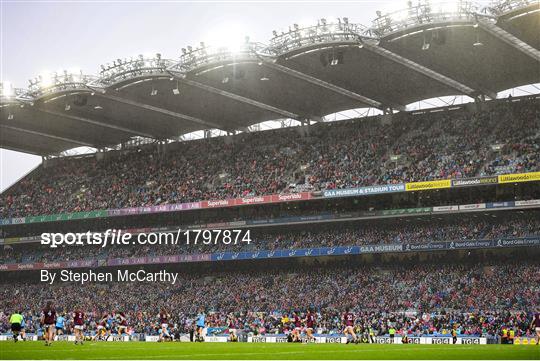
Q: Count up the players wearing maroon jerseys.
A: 10